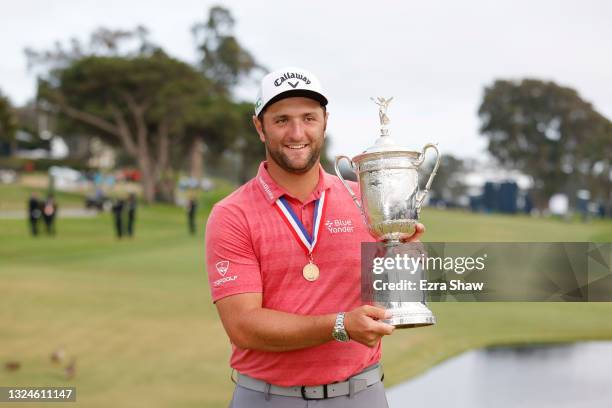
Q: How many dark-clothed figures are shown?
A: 5